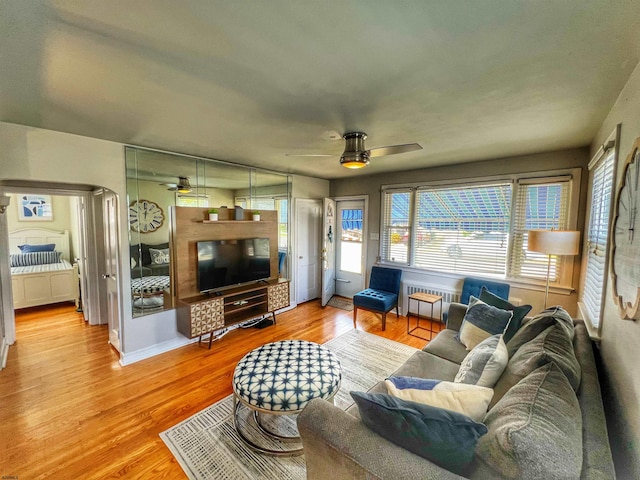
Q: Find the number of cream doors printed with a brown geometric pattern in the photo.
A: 2